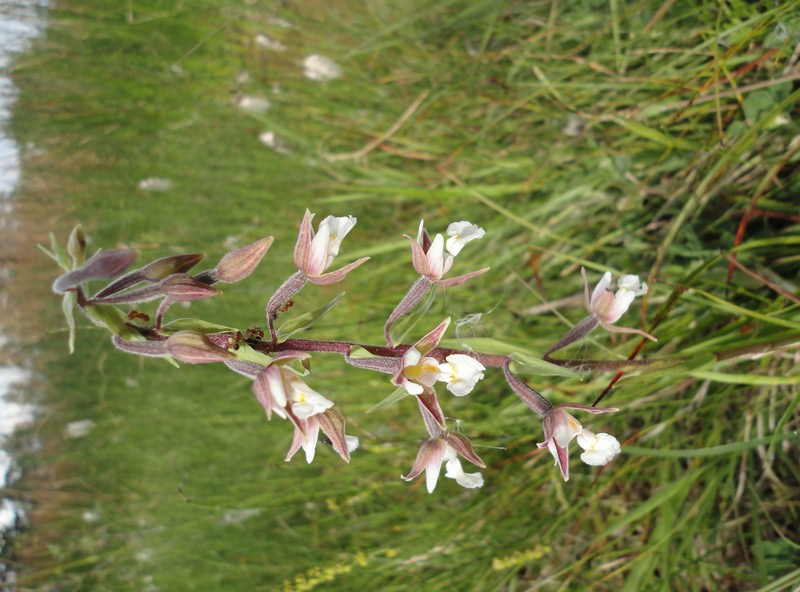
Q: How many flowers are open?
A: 8